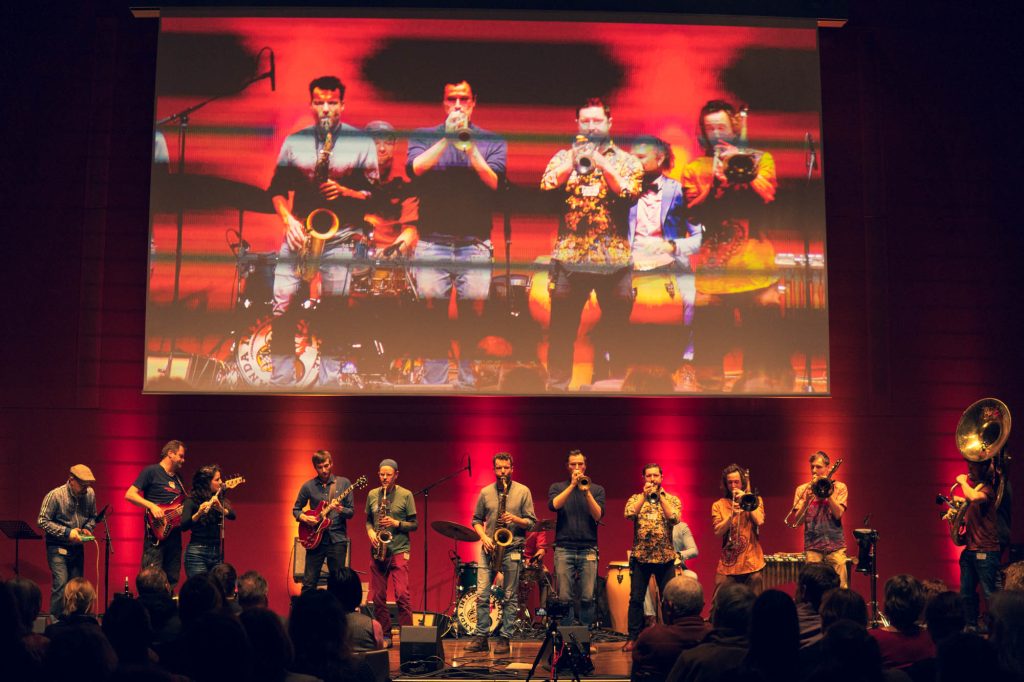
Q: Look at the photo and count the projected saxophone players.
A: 1